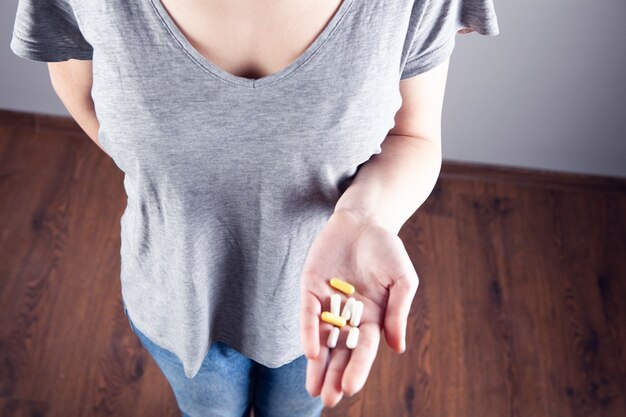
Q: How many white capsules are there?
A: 5